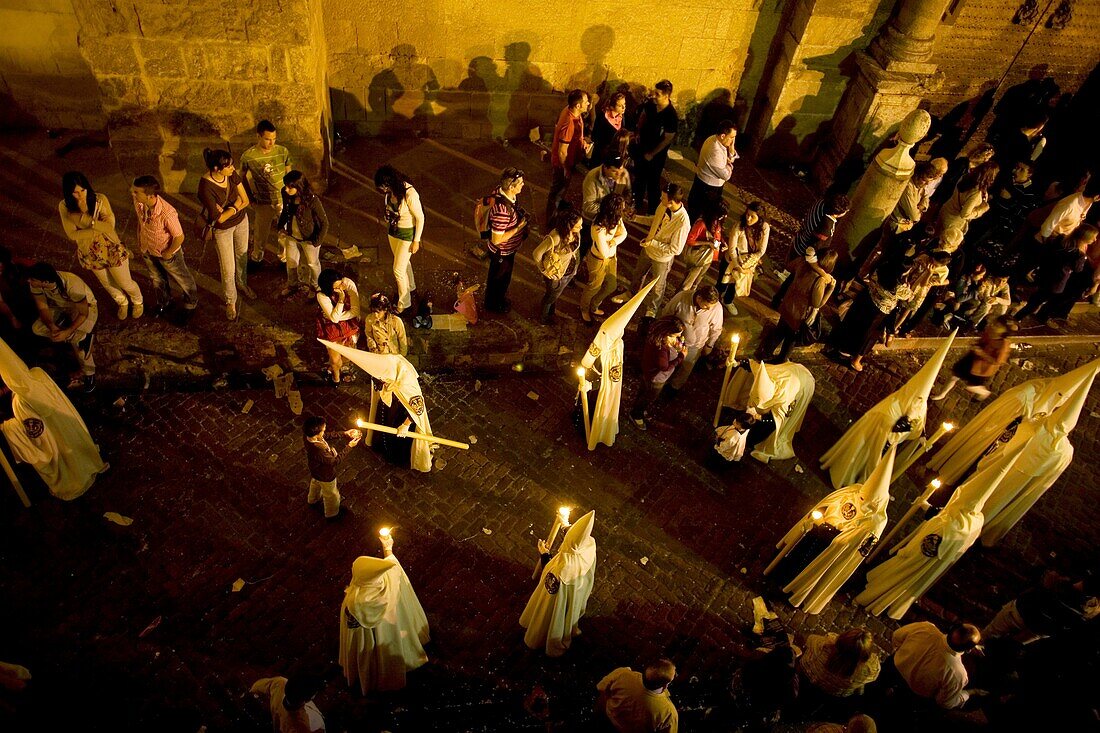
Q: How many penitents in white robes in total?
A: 11